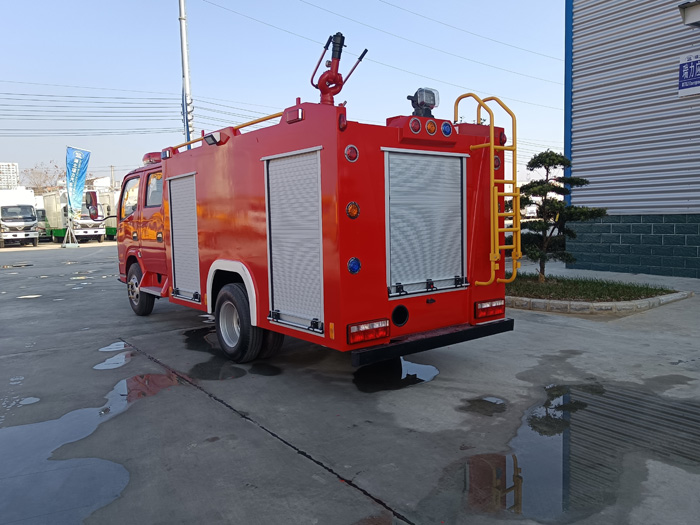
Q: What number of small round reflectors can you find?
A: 7